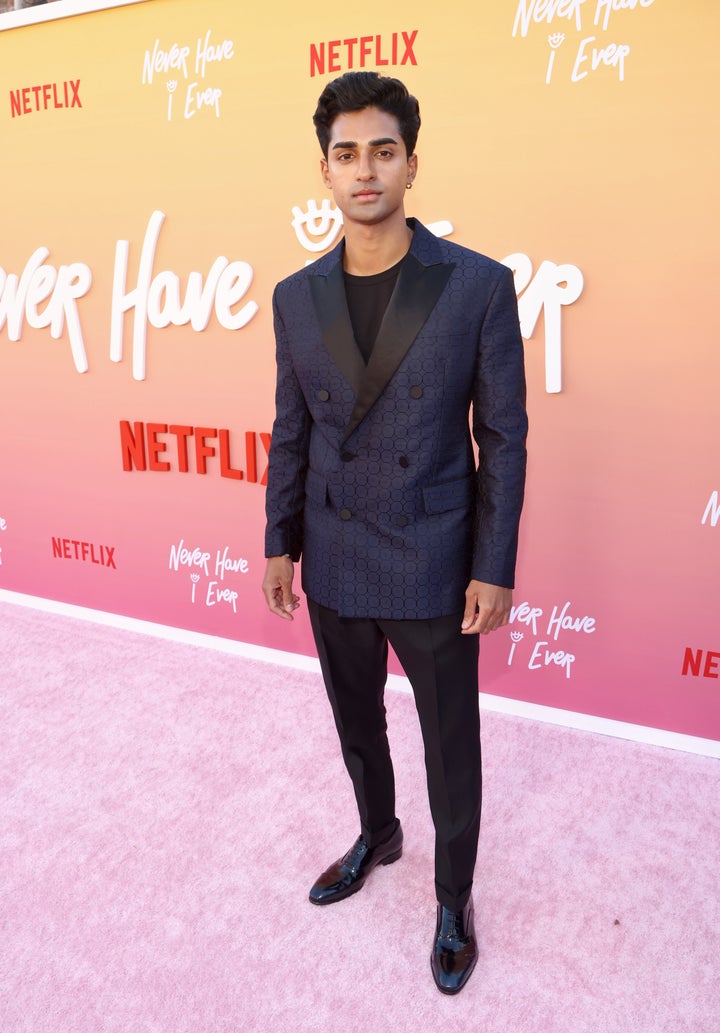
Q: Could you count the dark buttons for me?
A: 6